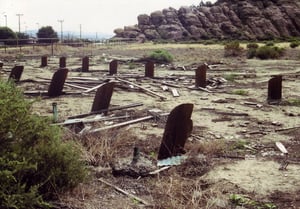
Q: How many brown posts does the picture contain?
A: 11